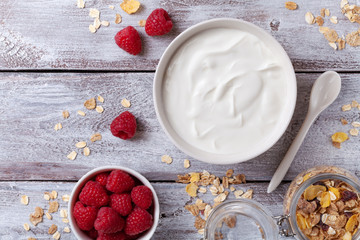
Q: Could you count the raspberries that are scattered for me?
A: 3